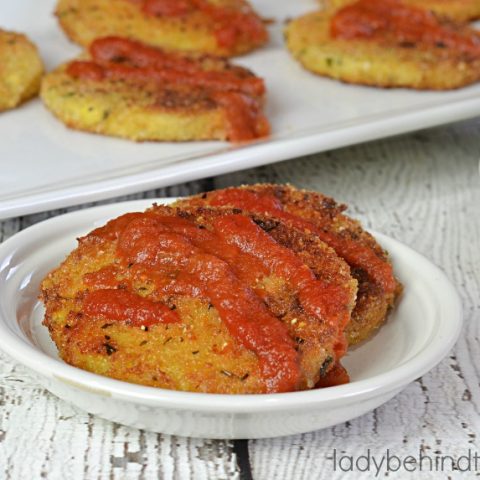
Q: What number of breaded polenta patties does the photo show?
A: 7